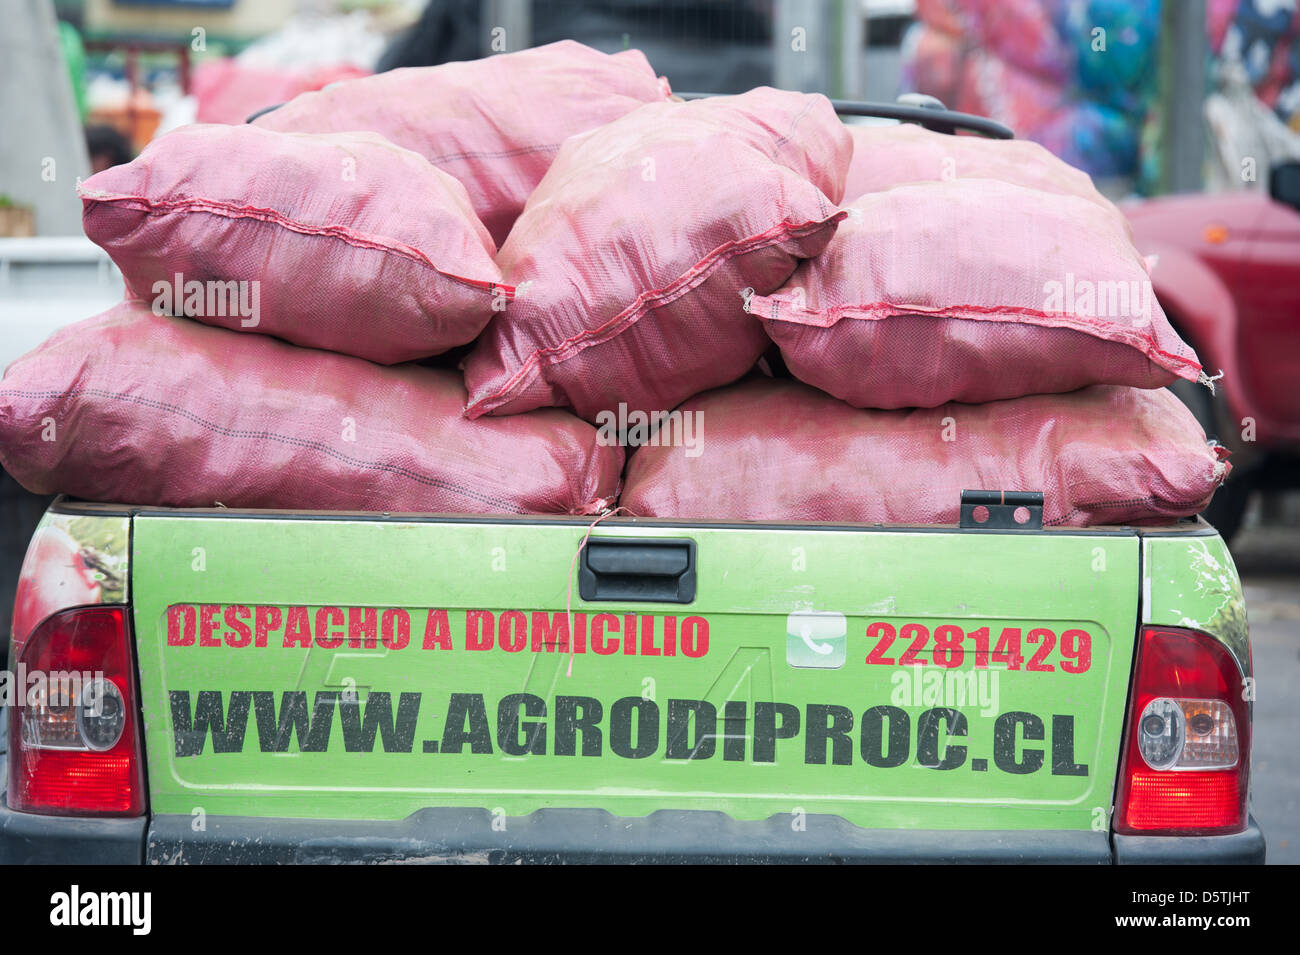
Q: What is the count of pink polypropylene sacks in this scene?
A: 7